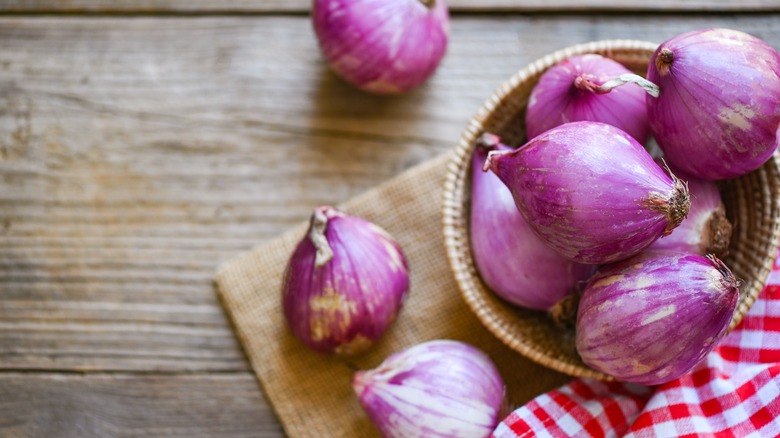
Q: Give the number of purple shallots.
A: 9